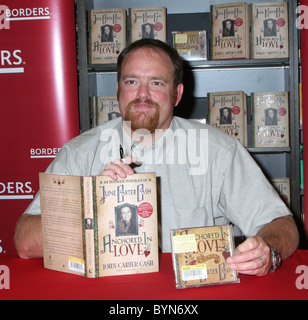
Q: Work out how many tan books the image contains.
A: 9